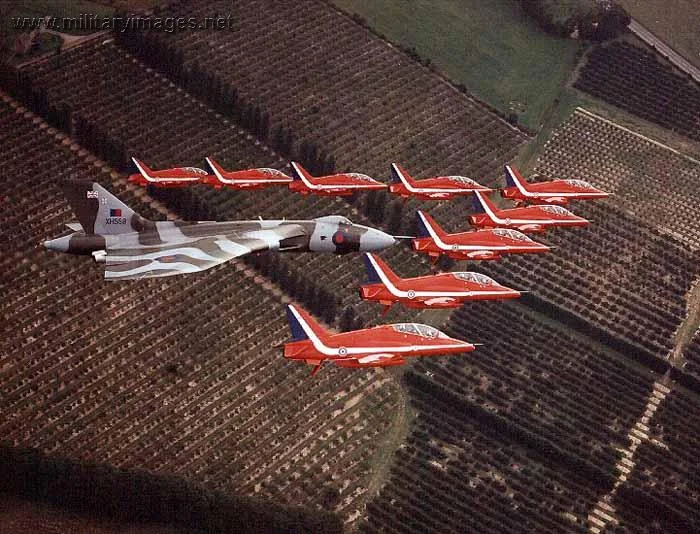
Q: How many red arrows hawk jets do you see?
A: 9